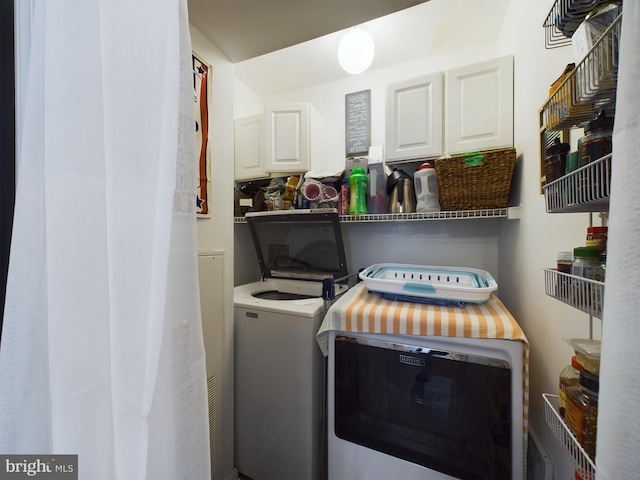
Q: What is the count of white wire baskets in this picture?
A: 5